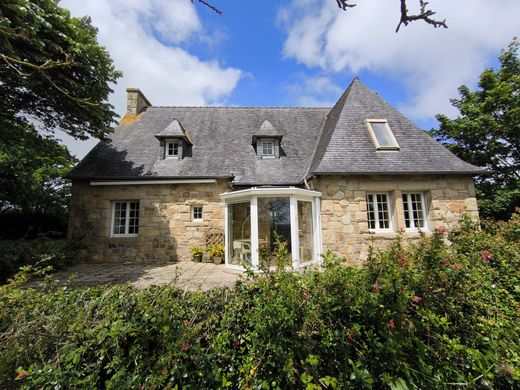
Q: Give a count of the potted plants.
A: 2